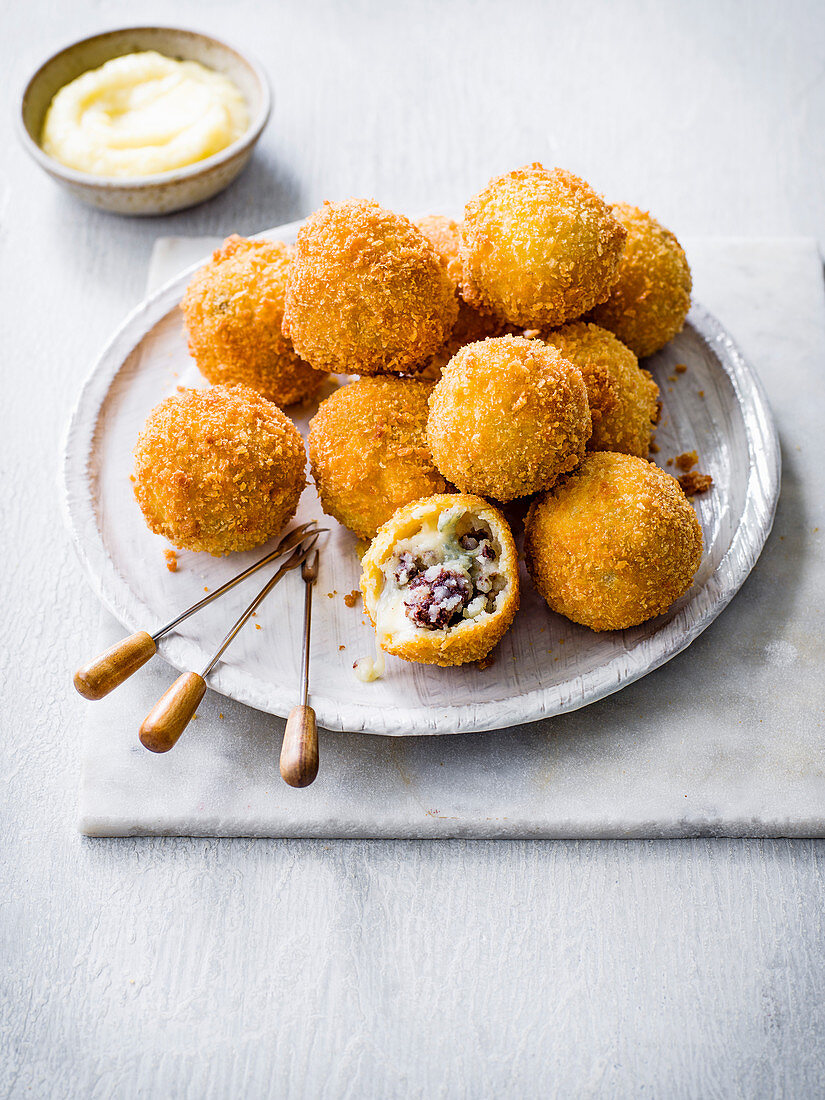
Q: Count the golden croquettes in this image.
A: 11